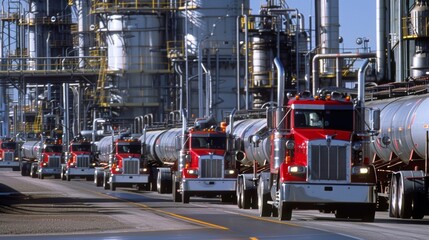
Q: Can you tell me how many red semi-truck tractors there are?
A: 6